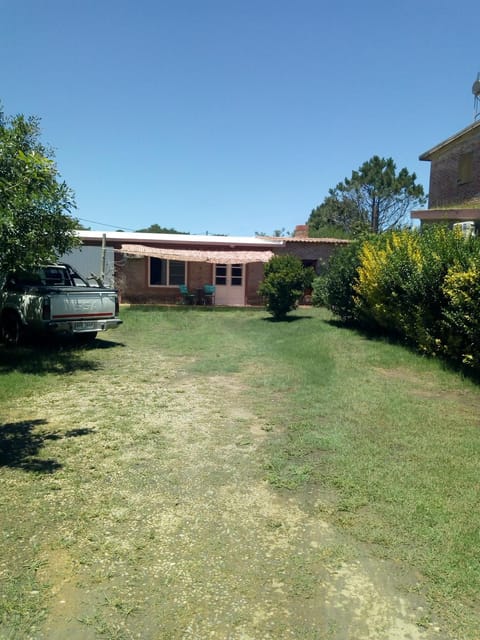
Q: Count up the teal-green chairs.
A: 2